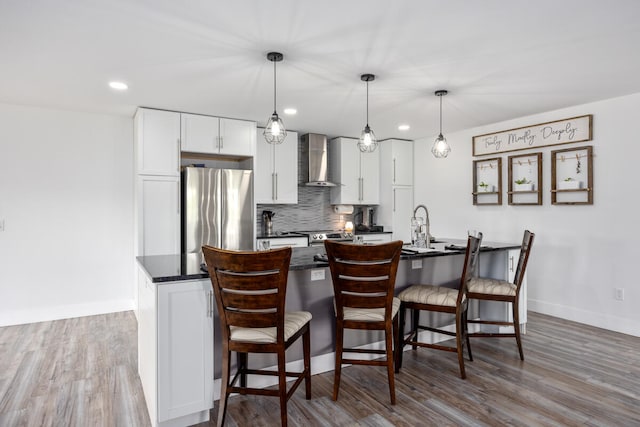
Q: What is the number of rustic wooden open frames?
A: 3